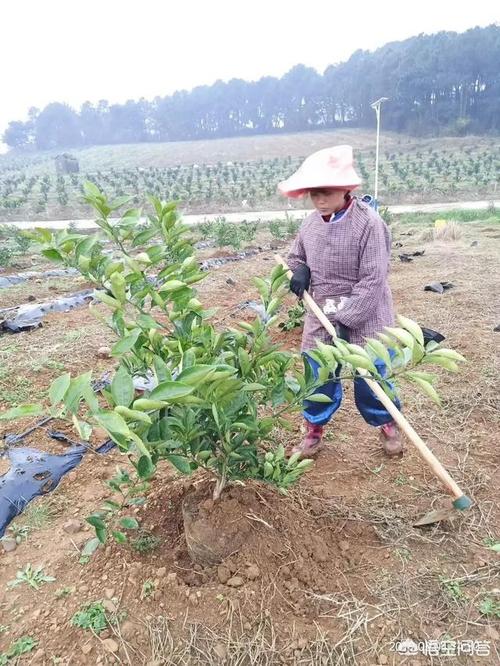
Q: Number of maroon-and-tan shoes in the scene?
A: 2